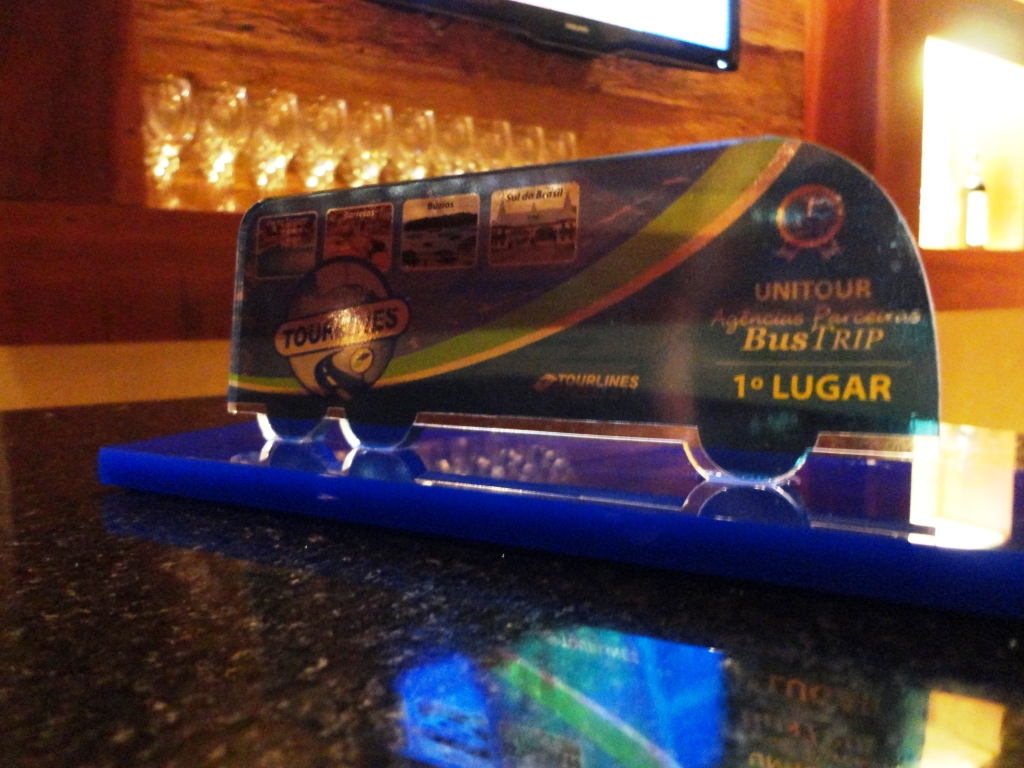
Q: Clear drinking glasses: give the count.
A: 10